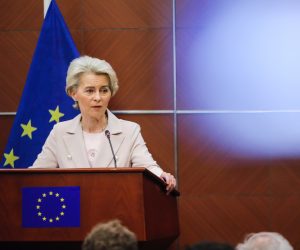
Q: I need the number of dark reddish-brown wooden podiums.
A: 1